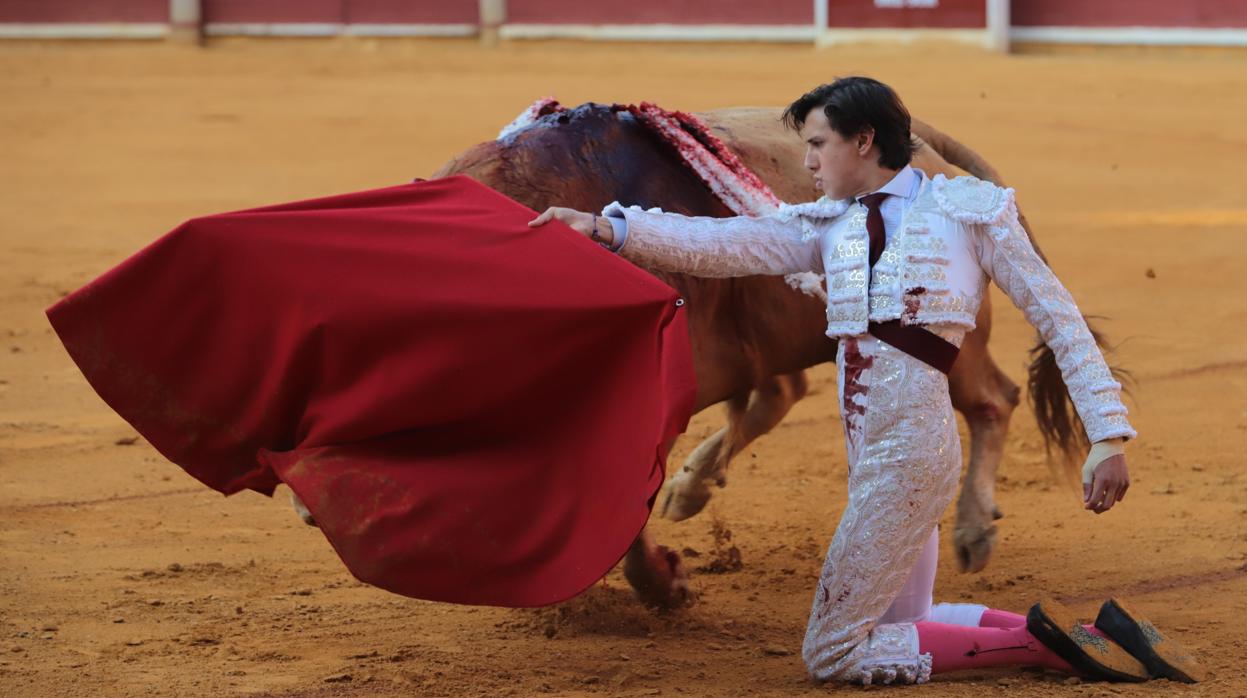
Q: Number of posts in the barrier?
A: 4